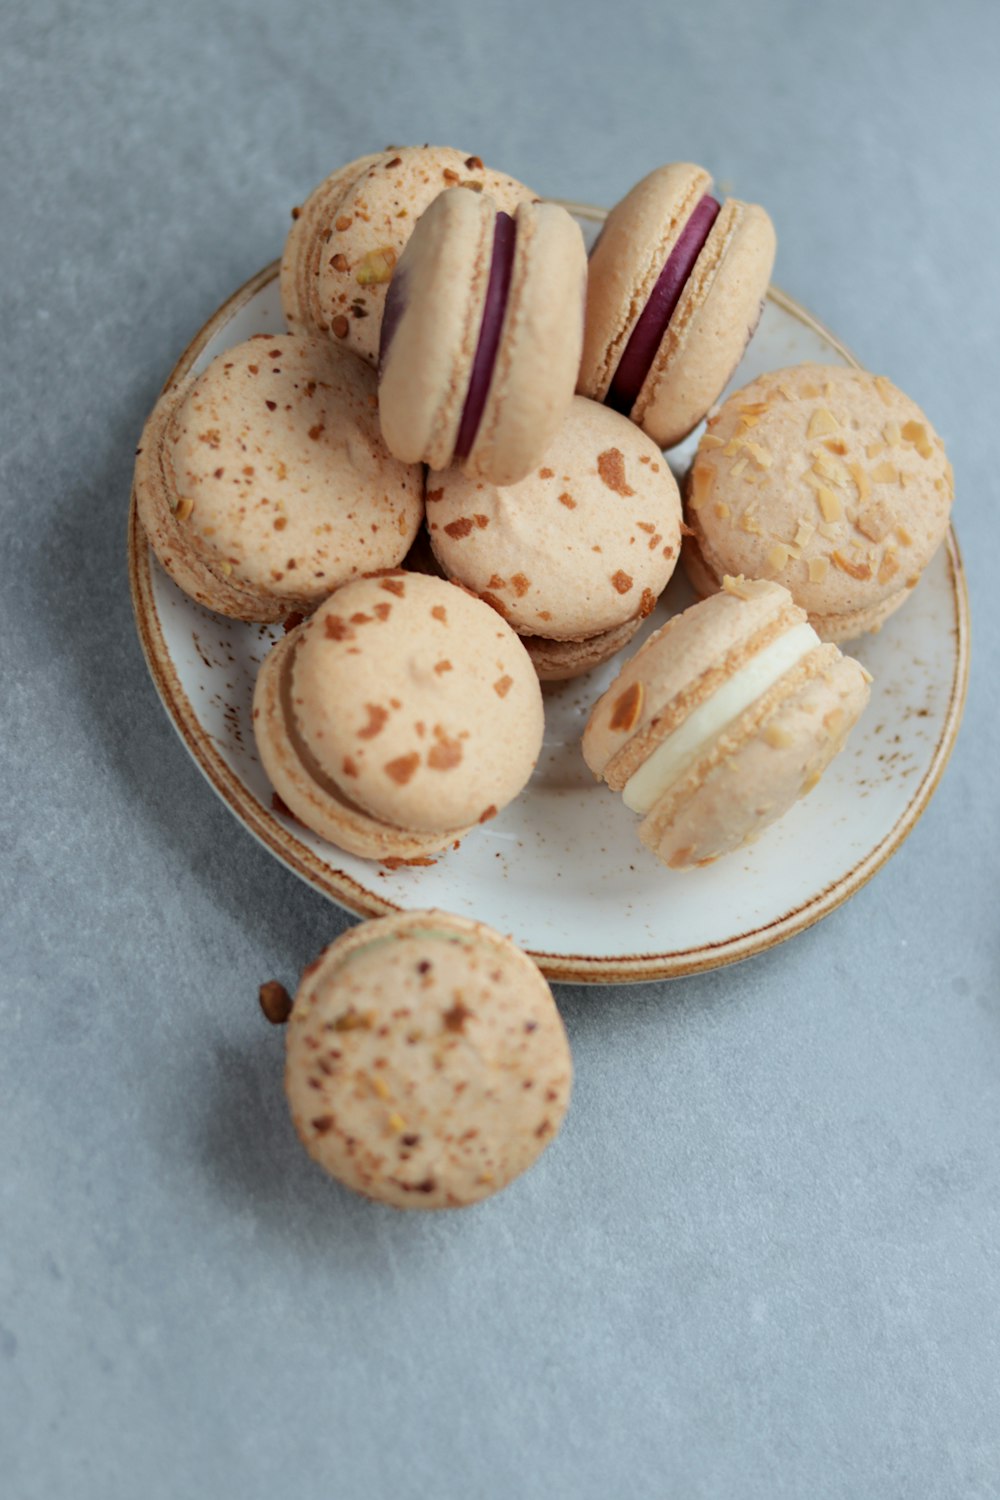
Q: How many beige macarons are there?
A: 9